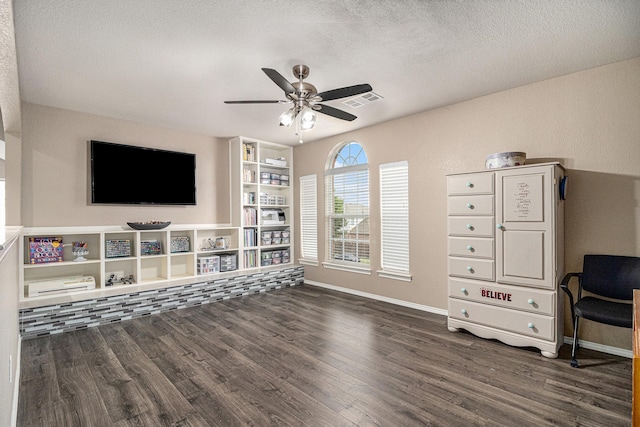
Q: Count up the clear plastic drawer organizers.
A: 2